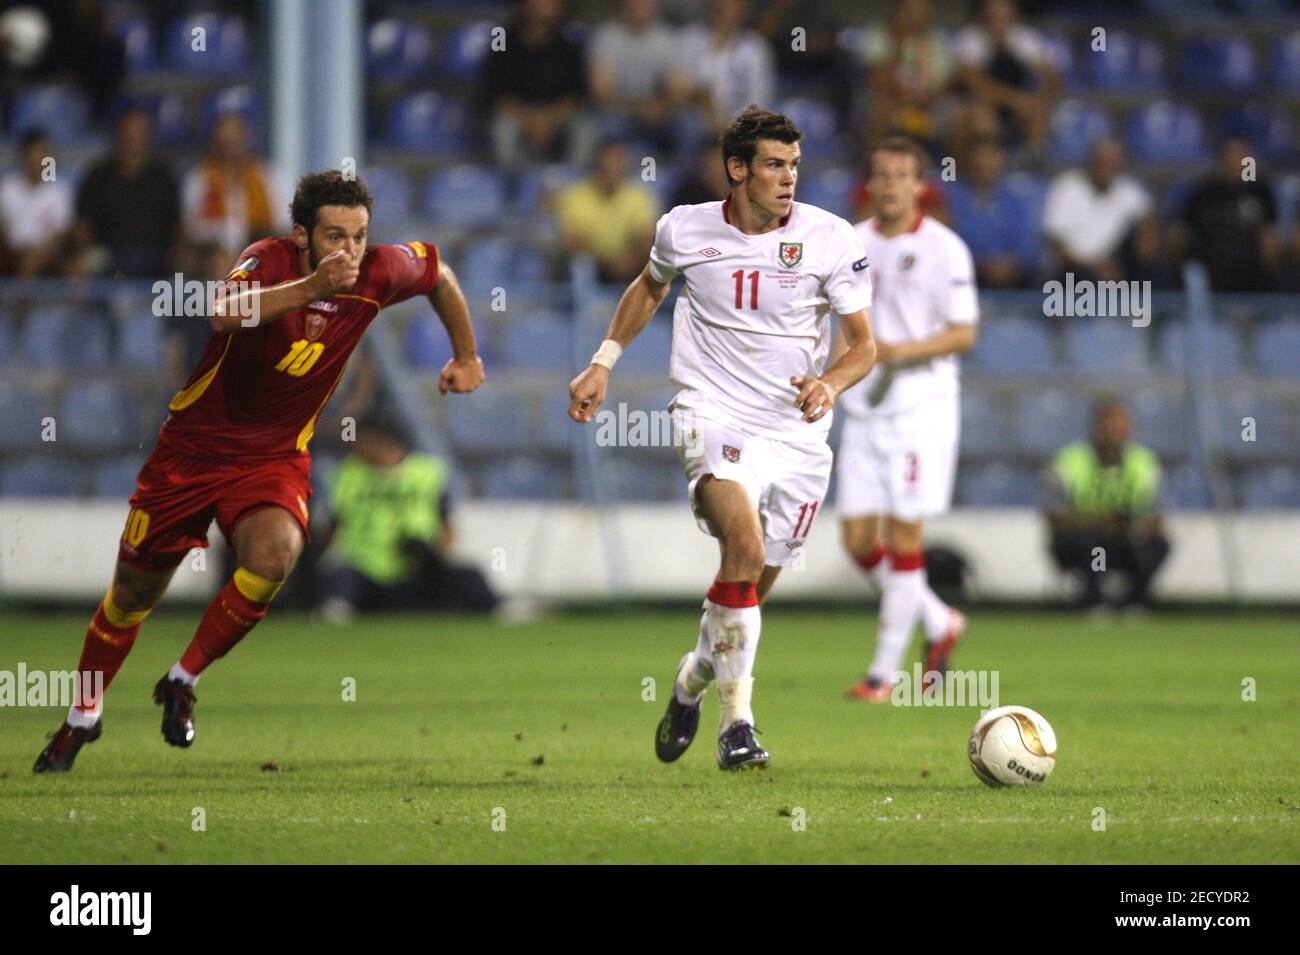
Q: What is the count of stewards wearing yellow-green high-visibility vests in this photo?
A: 2